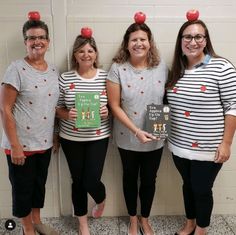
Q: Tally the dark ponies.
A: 0